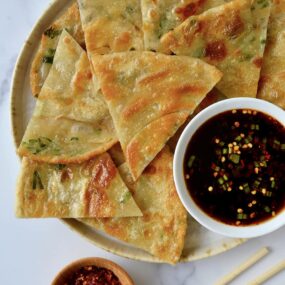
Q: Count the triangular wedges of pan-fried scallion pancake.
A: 9